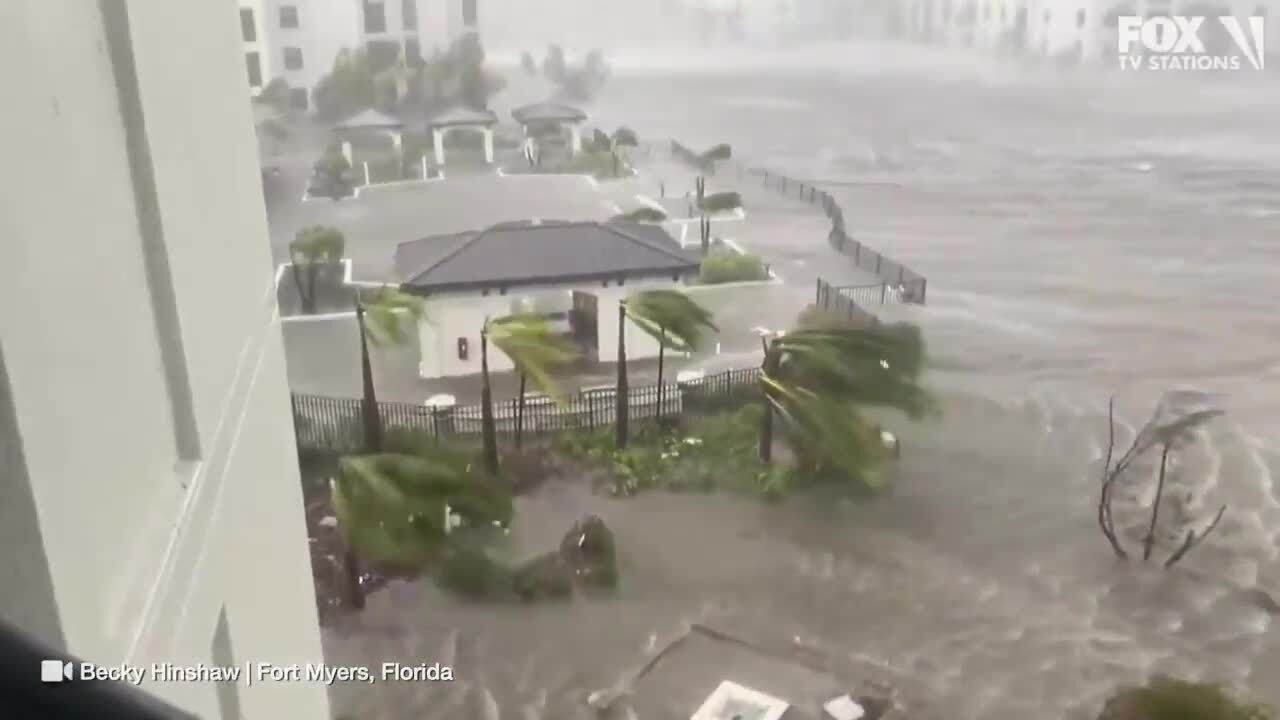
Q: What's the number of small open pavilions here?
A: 3